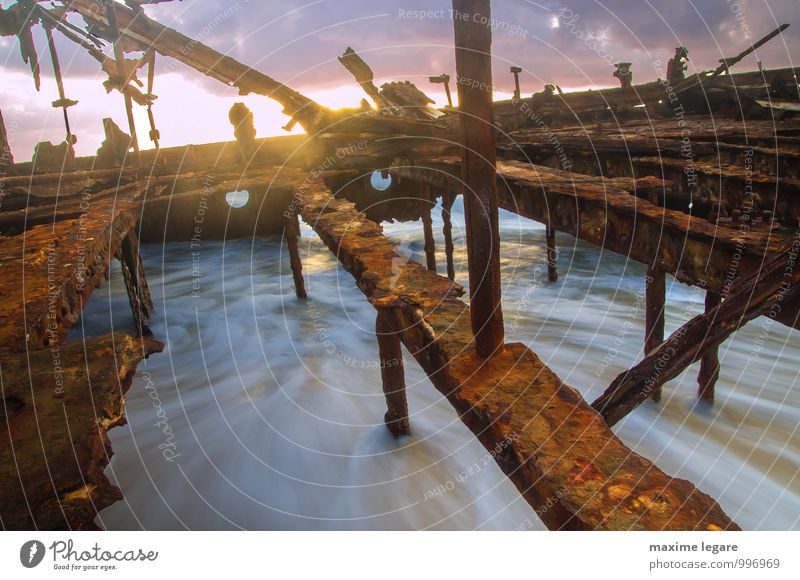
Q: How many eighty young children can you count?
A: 0